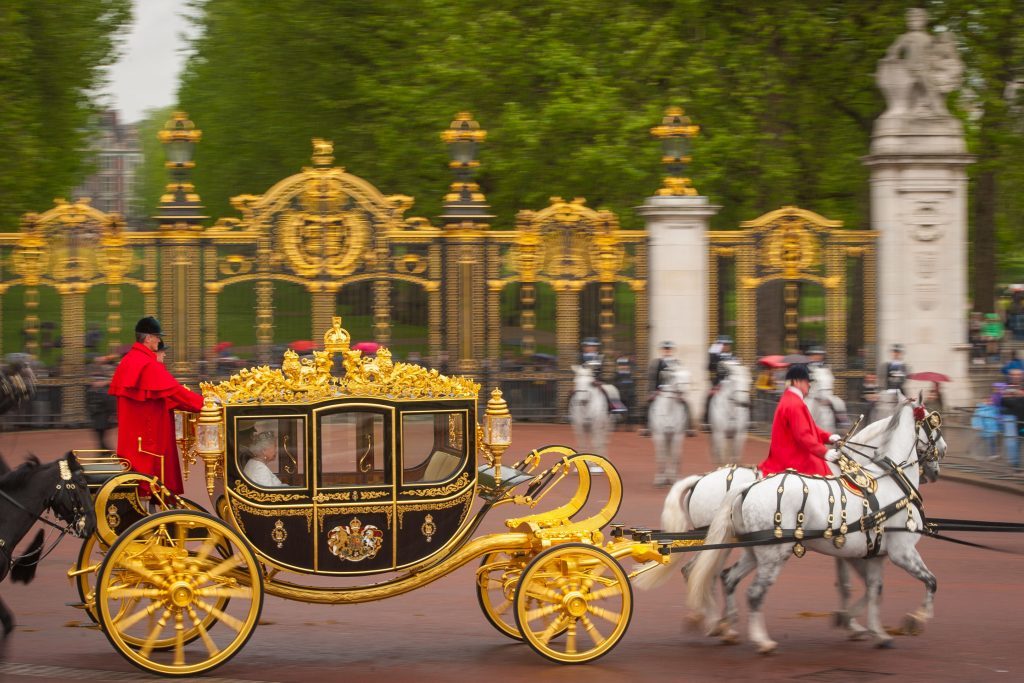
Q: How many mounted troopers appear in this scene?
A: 5